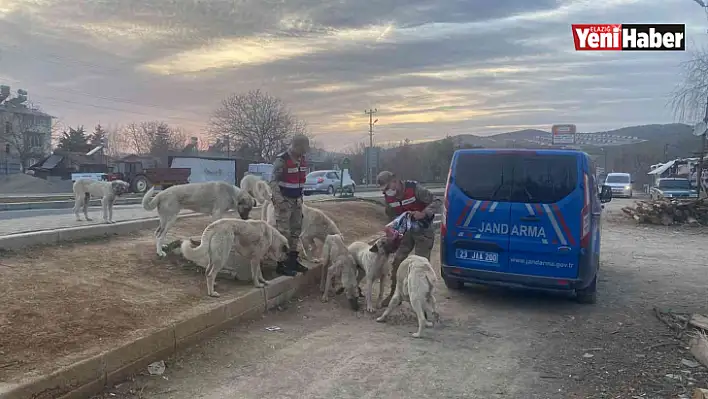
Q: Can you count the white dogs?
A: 8